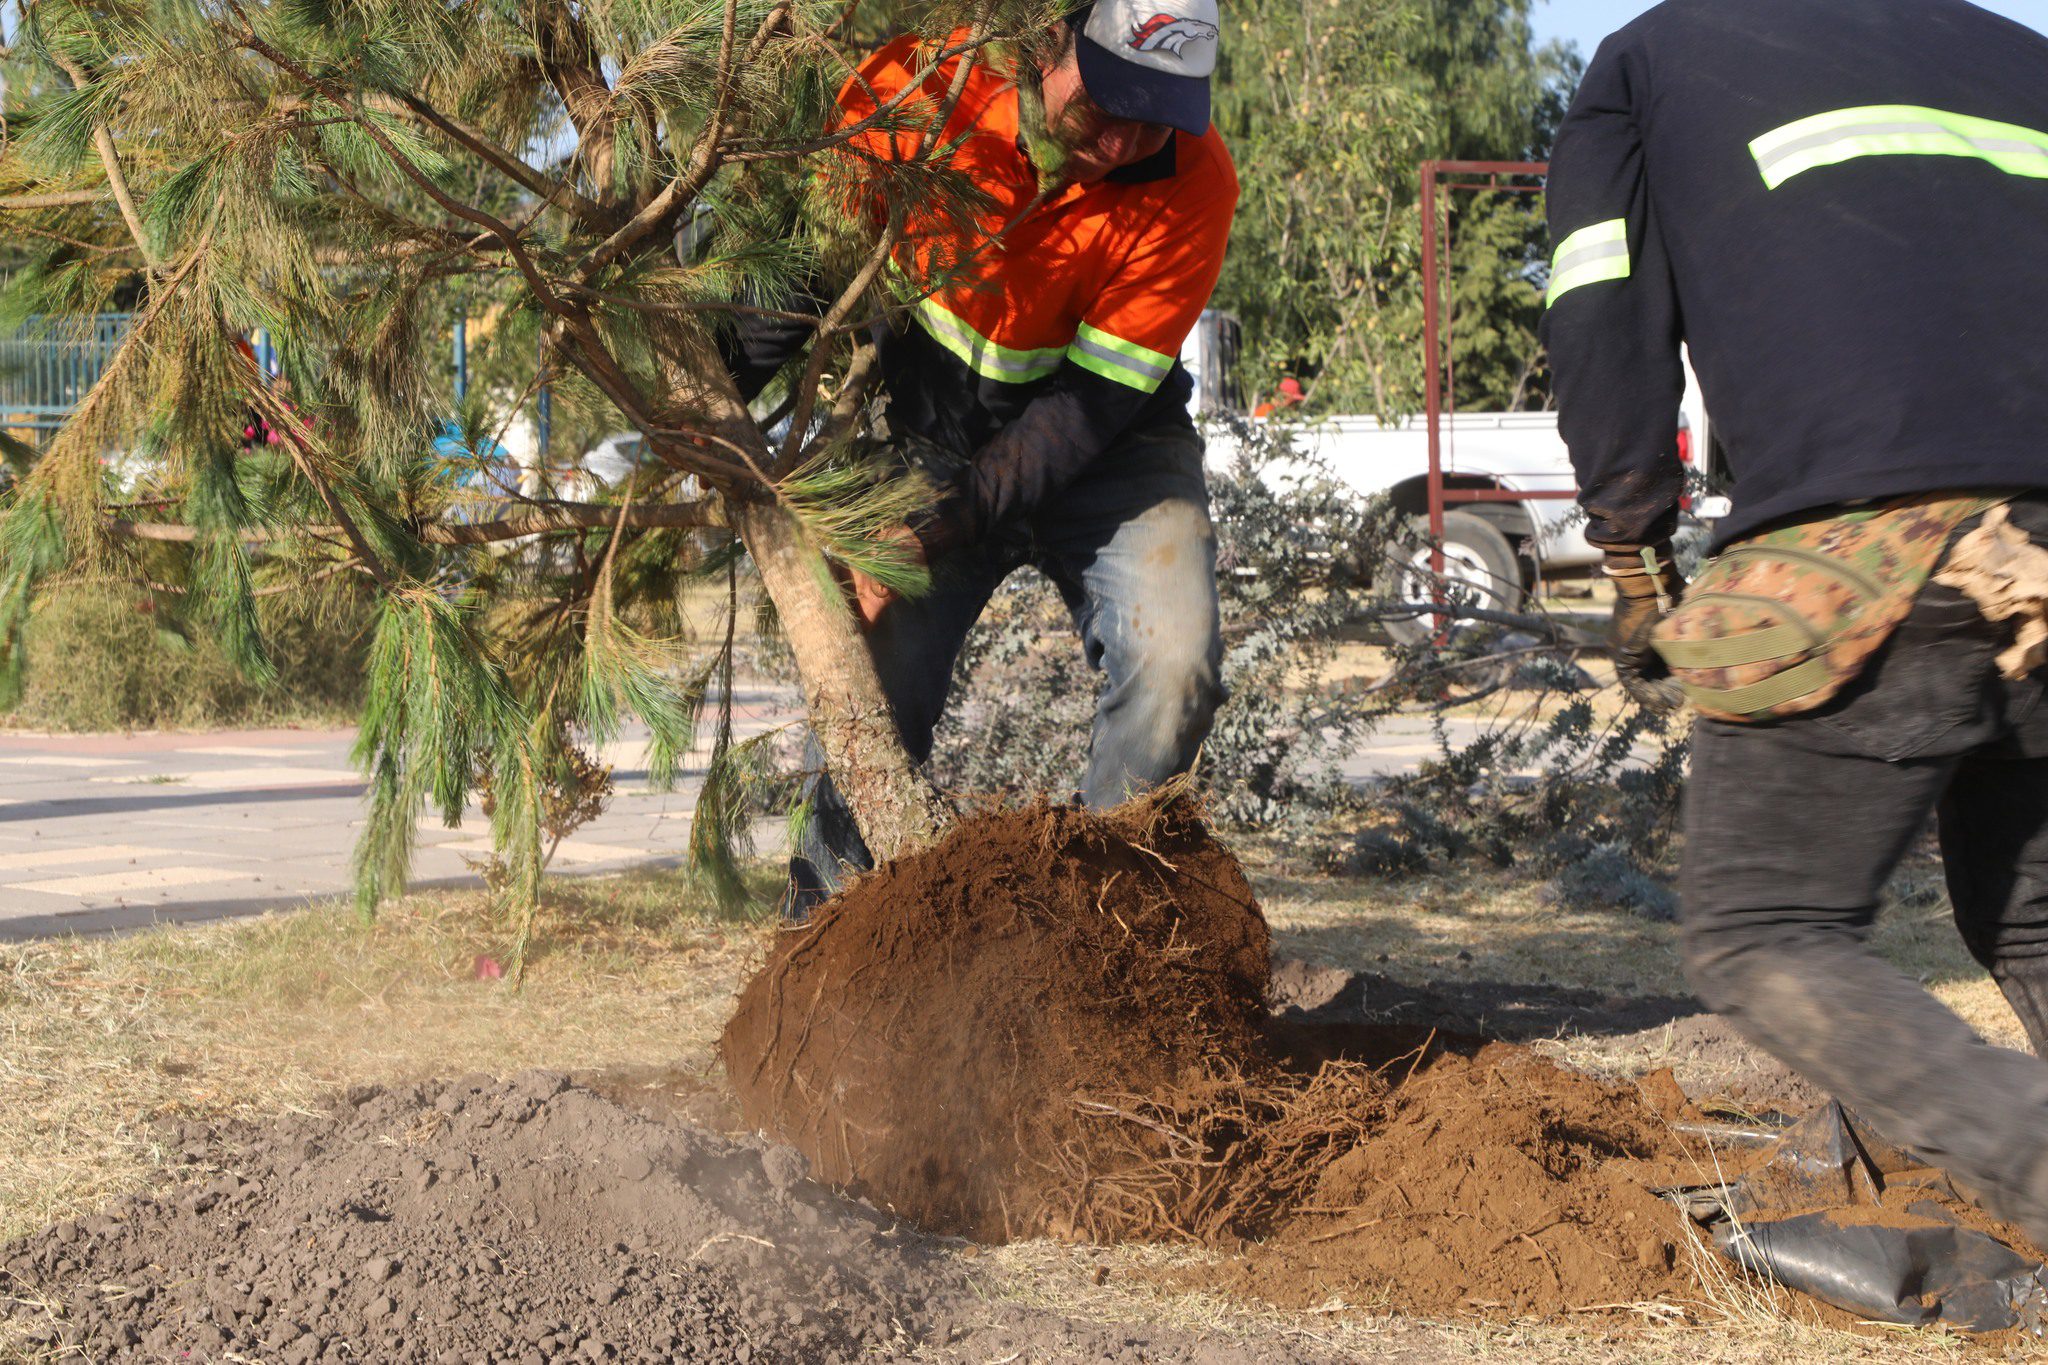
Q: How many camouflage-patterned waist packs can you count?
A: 1